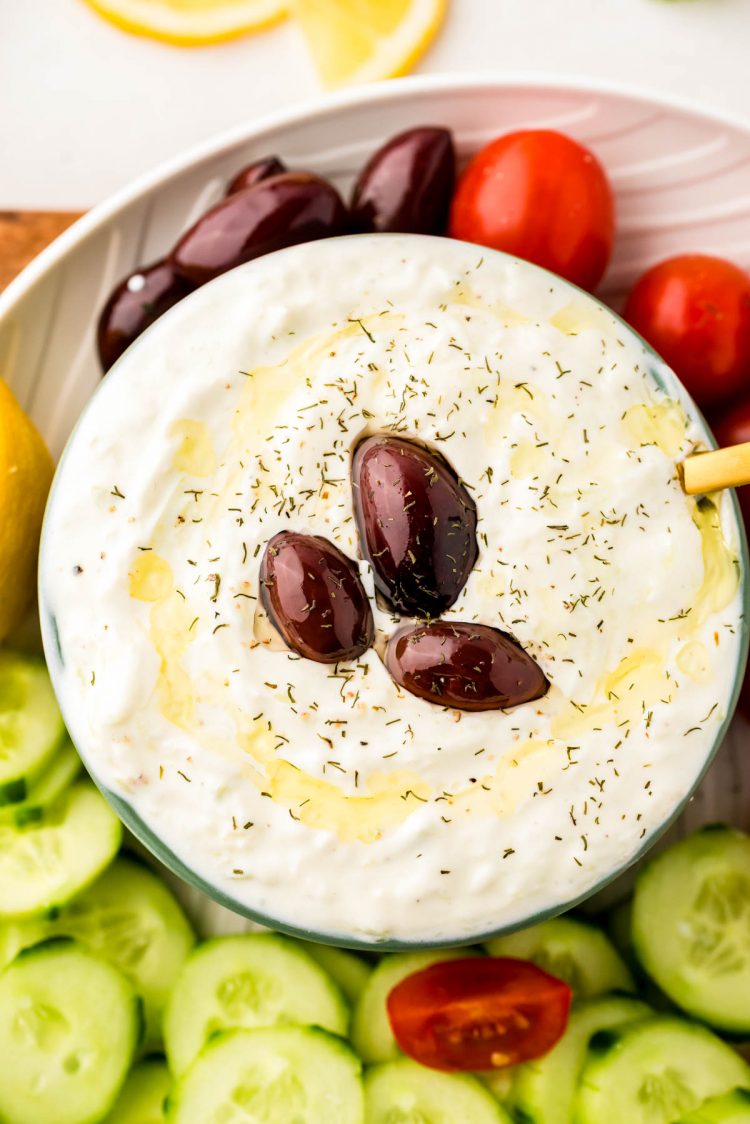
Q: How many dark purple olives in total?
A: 7